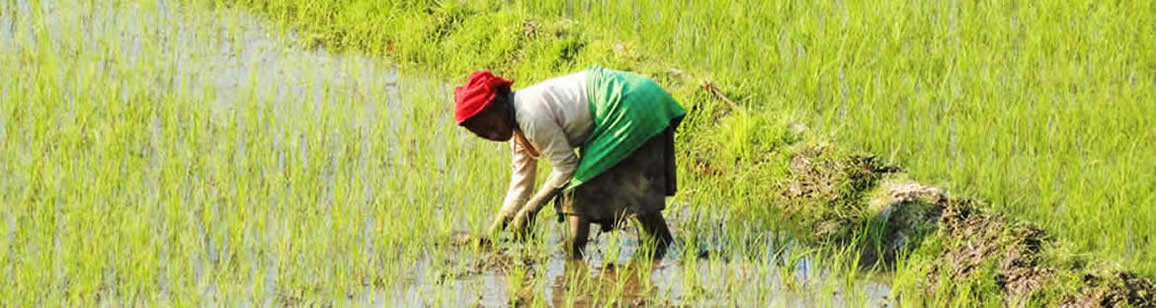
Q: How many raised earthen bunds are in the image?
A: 1